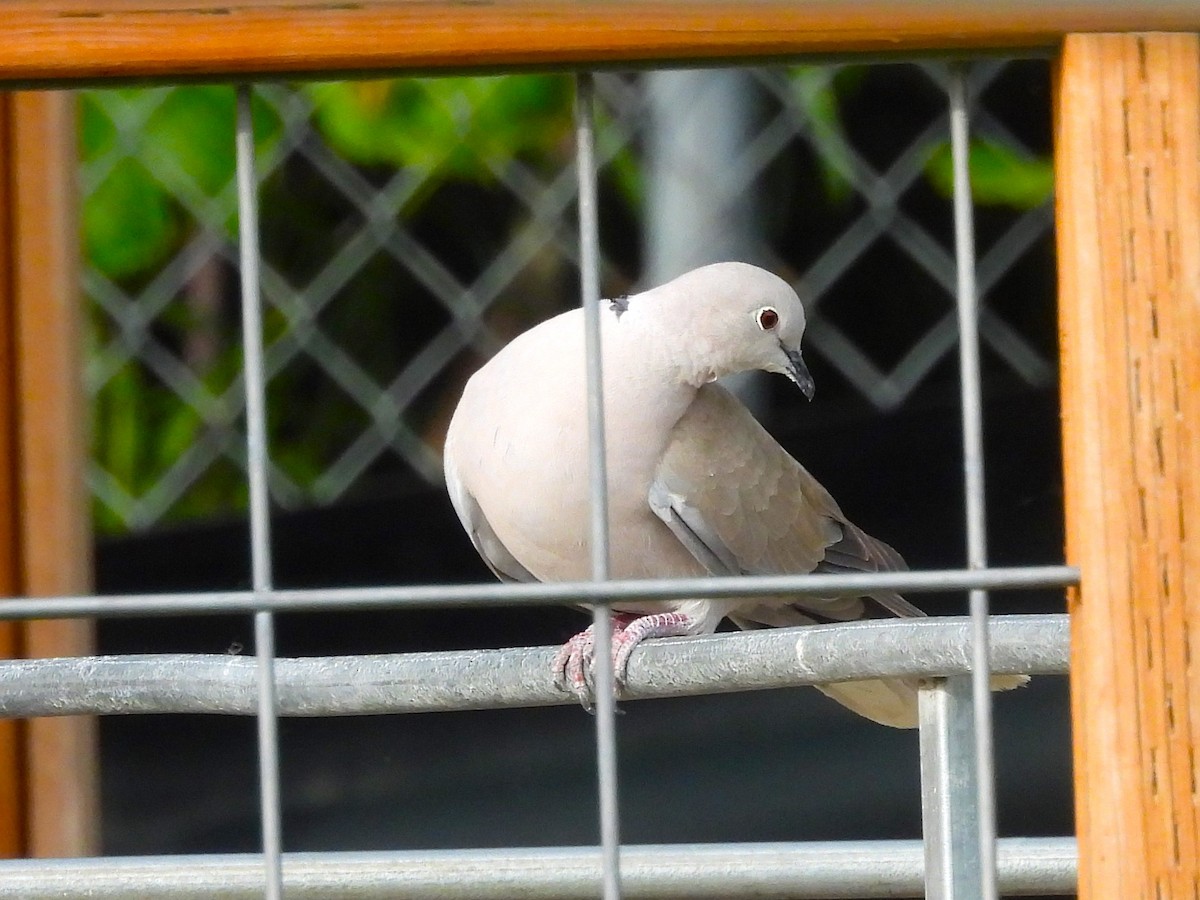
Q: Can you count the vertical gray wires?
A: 3